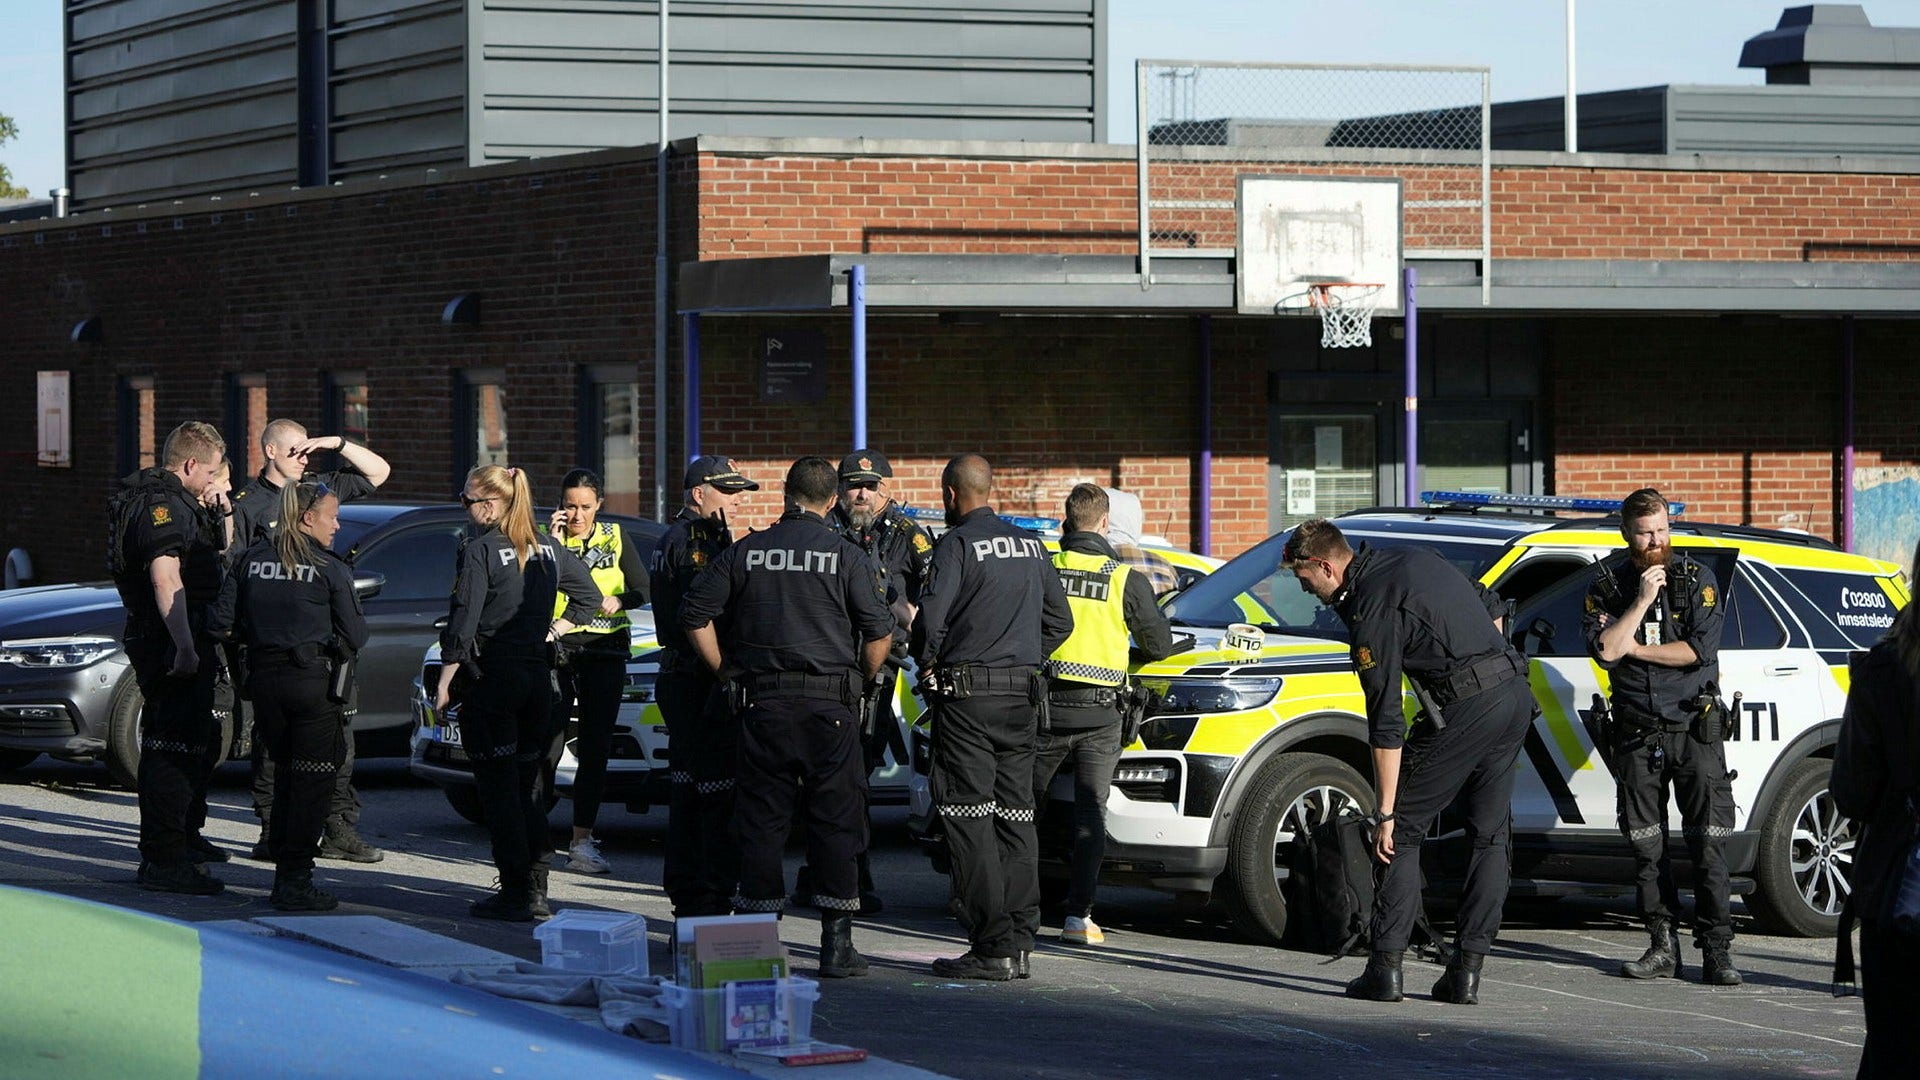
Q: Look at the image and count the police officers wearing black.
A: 11